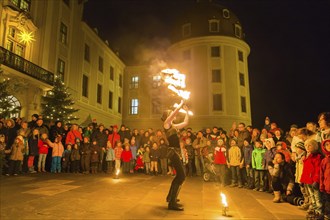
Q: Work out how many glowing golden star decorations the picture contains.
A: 1